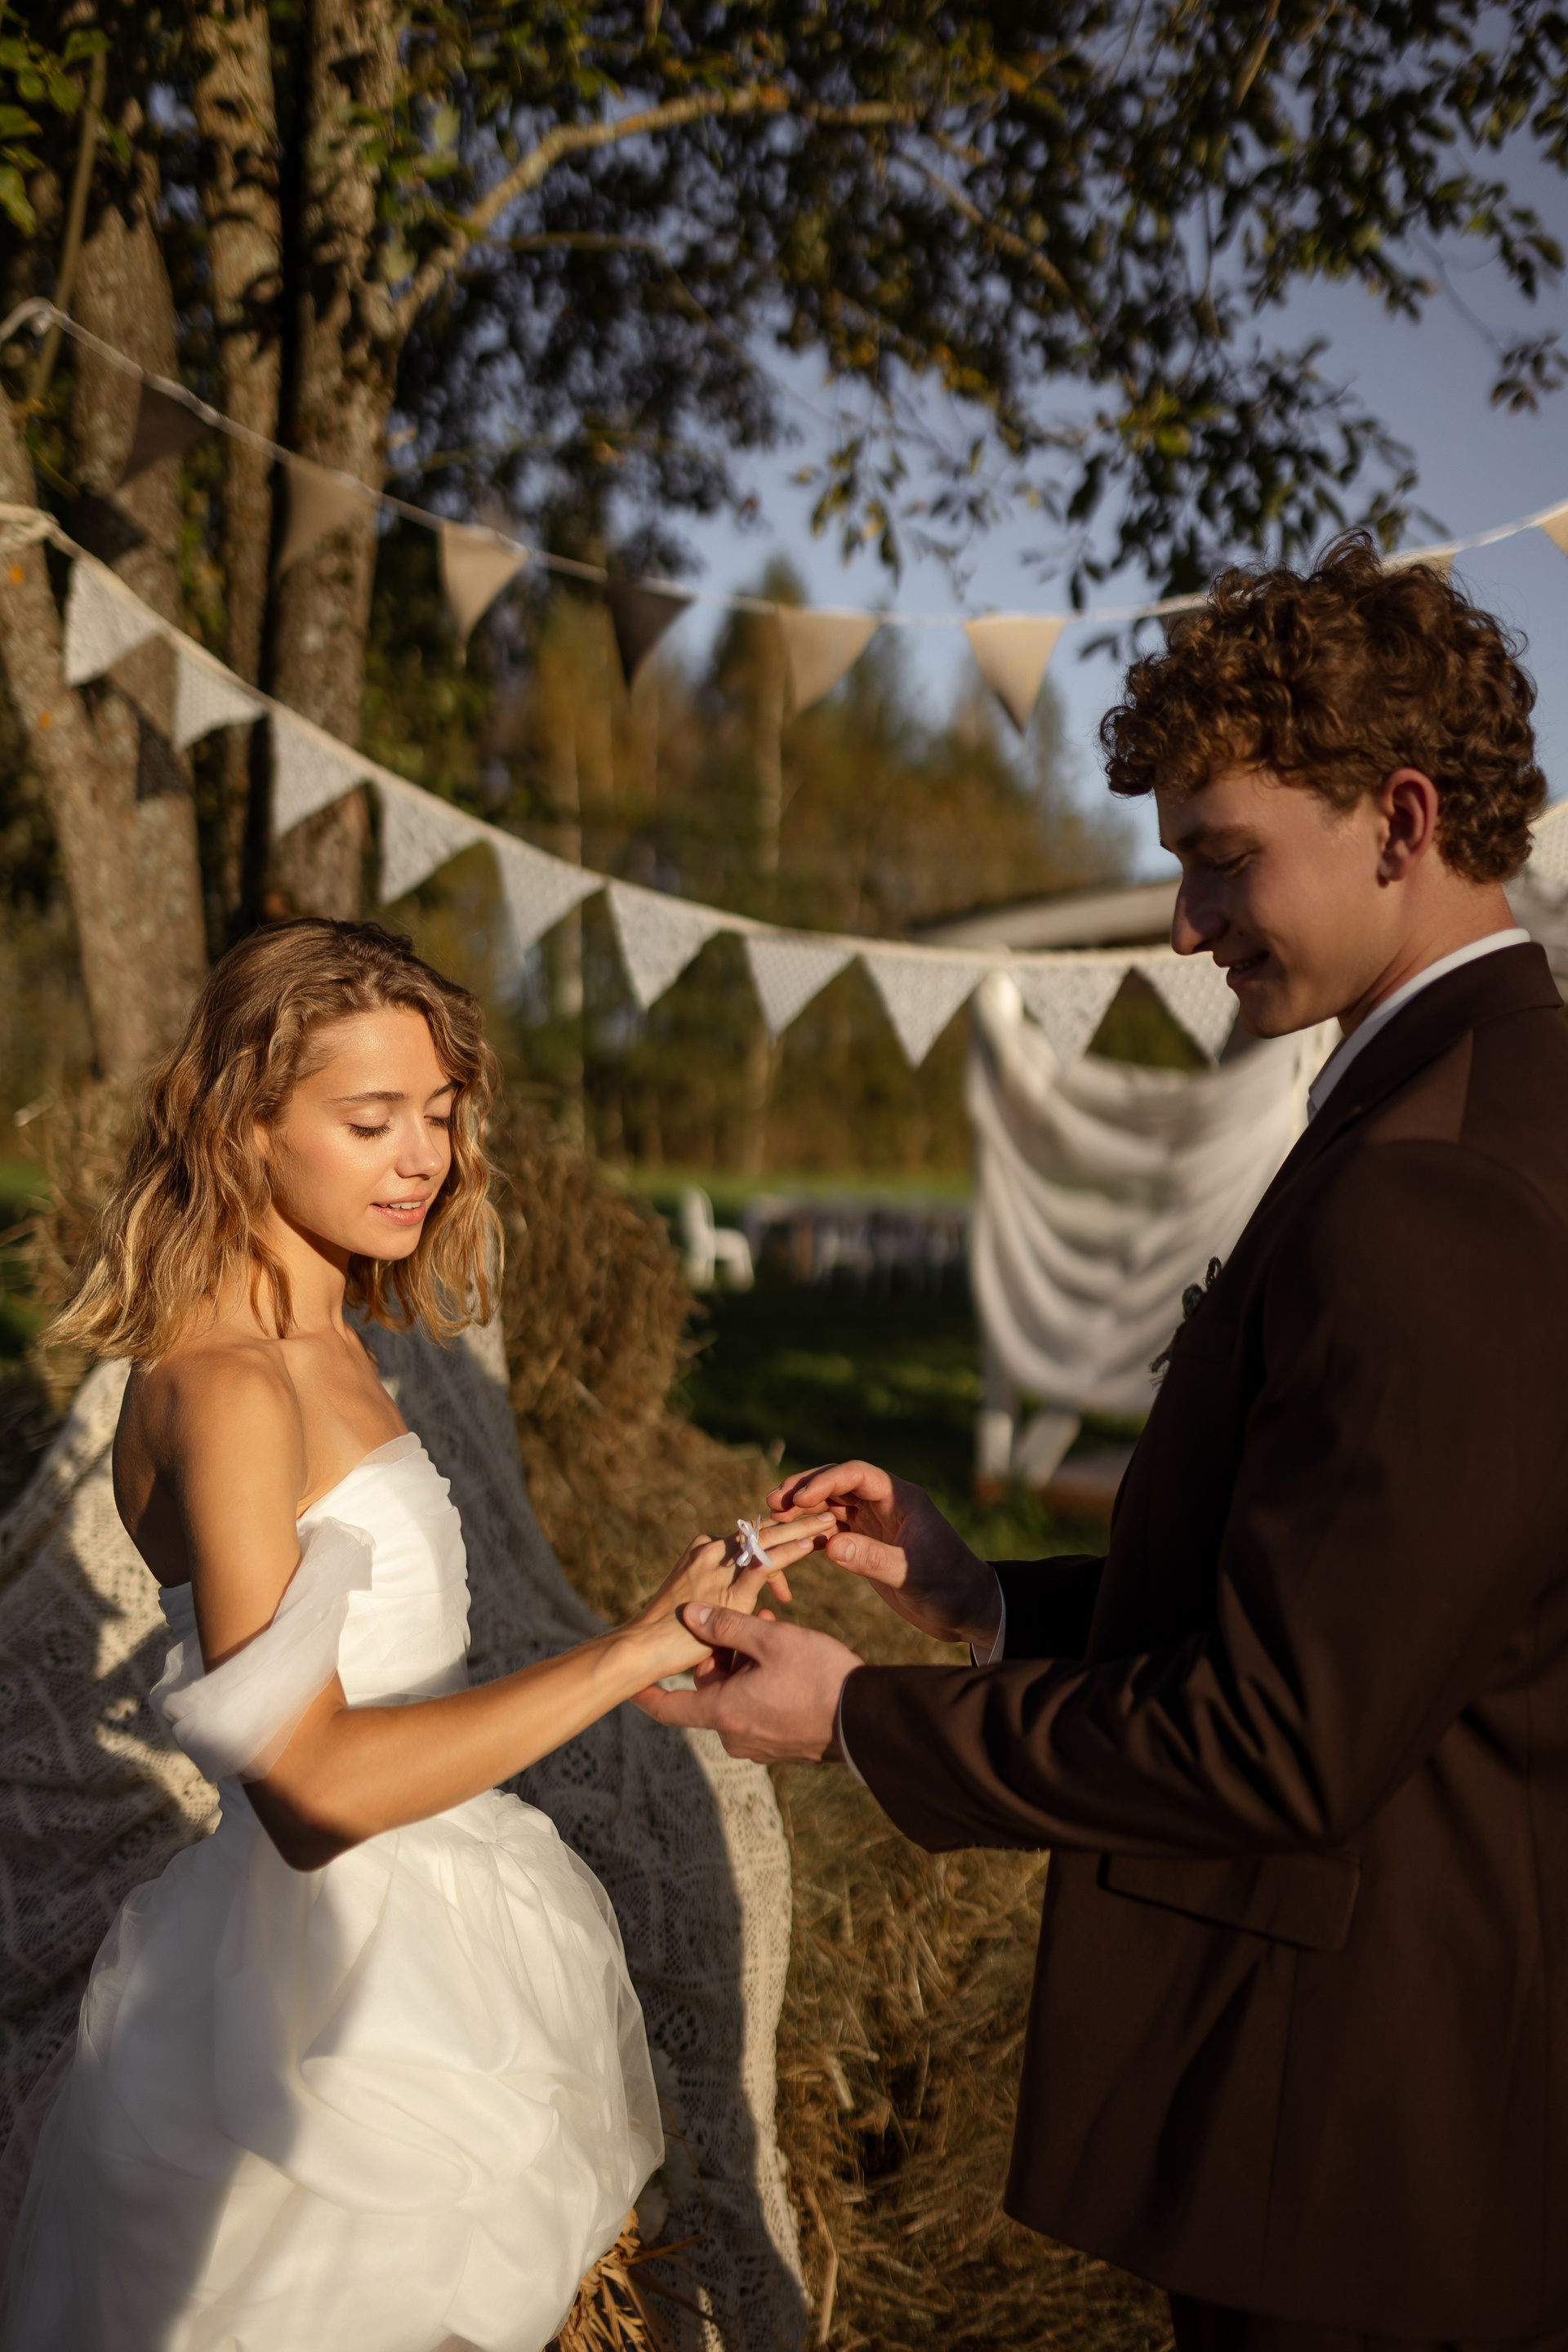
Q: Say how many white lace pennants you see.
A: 11